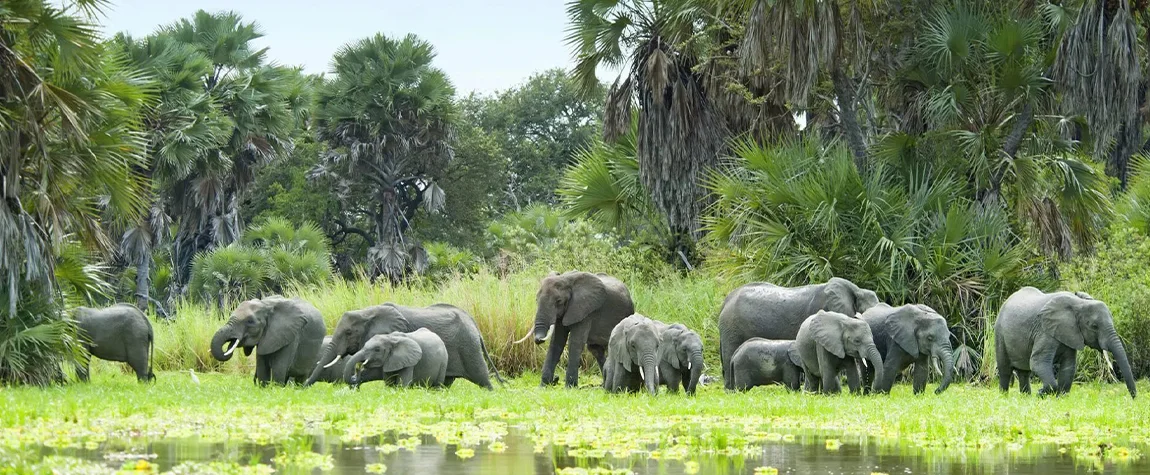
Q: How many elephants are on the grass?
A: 13